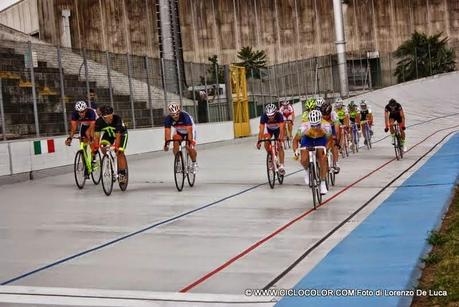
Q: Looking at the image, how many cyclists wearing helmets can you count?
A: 13